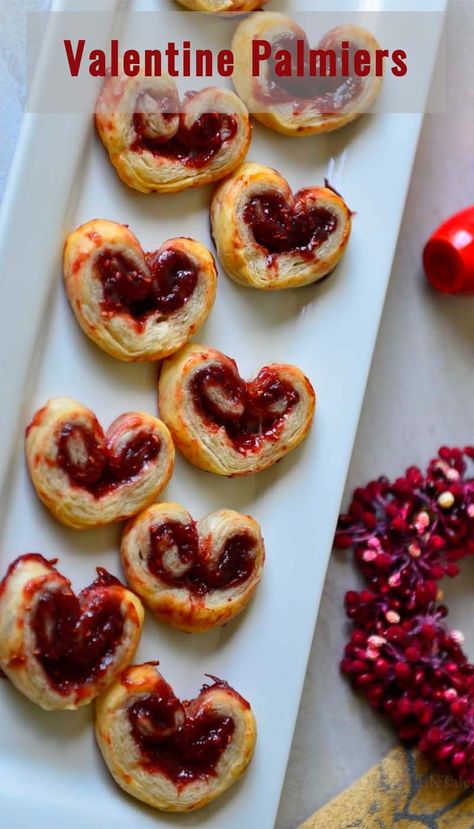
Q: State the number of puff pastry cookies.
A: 10